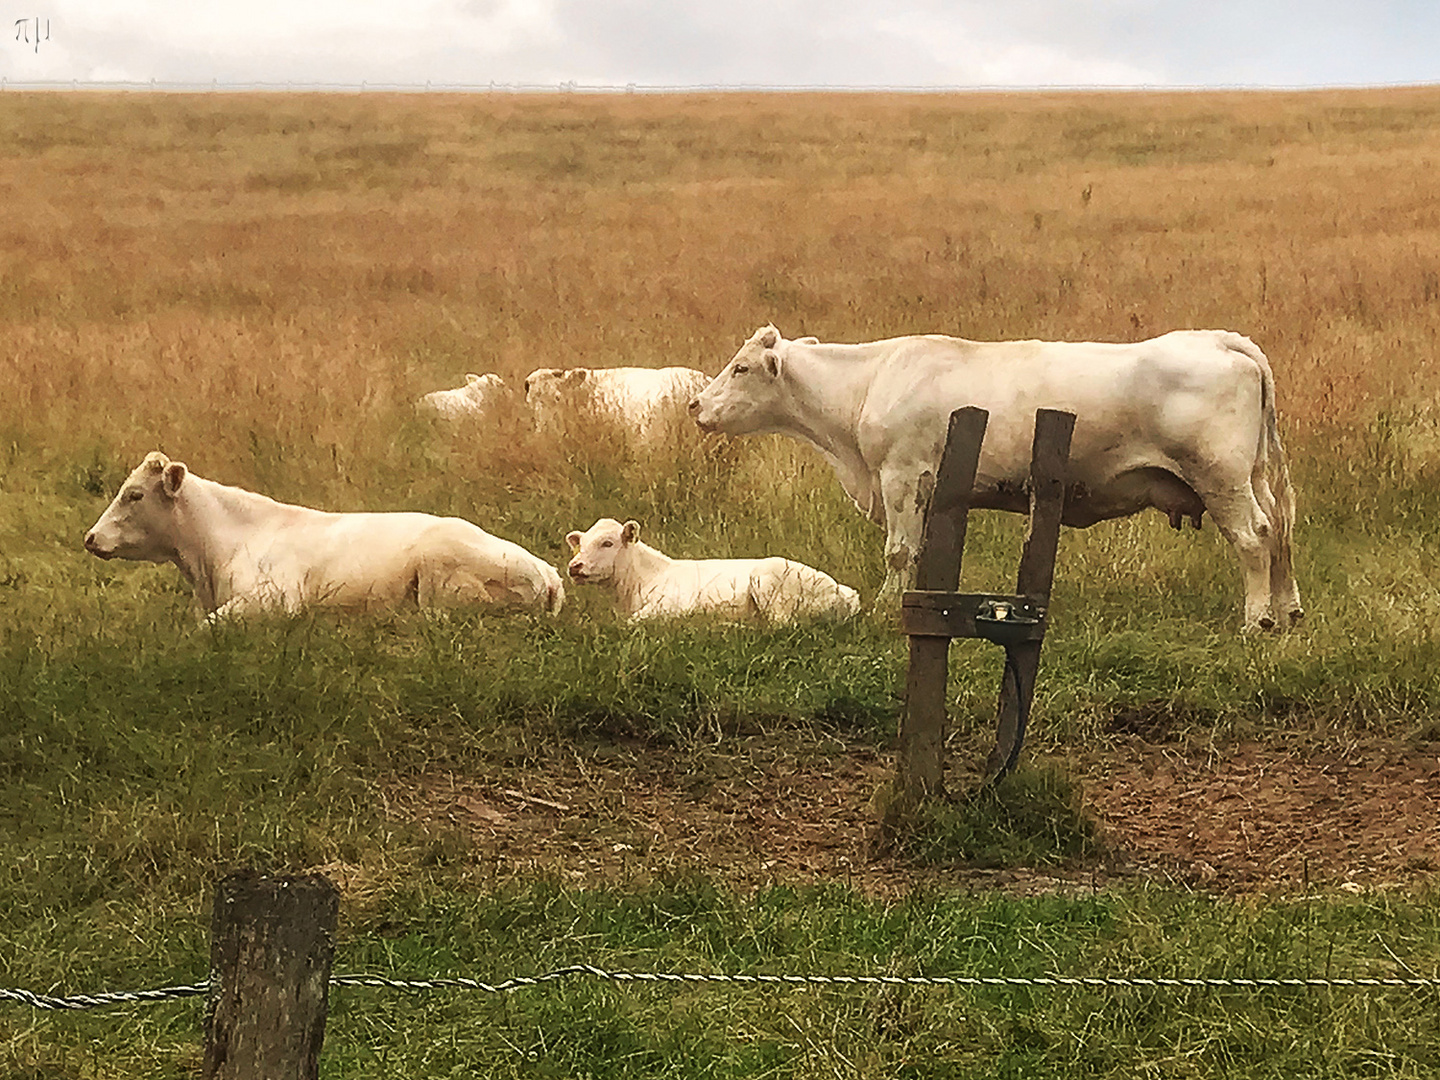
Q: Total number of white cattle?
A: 5